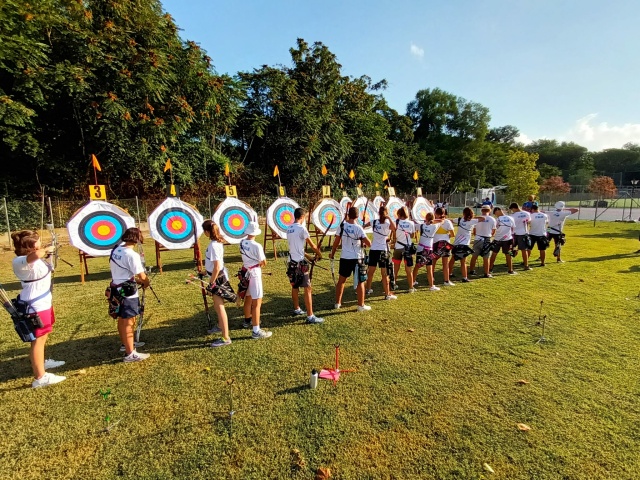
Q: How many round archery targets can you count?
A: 10